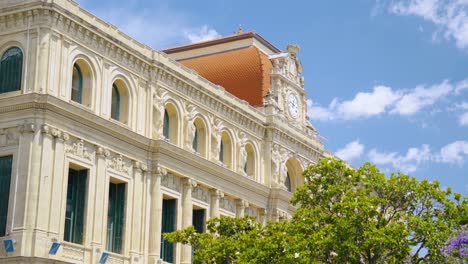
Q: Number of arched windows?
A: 8